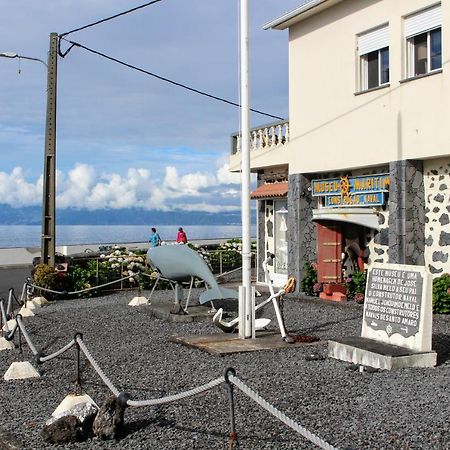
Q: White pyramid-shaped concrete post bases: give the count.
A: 8